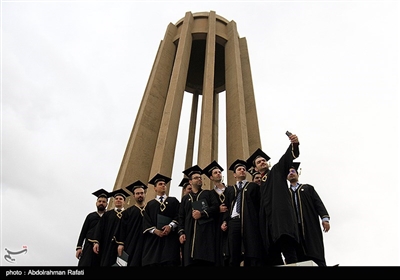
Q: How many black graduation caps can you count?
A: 11